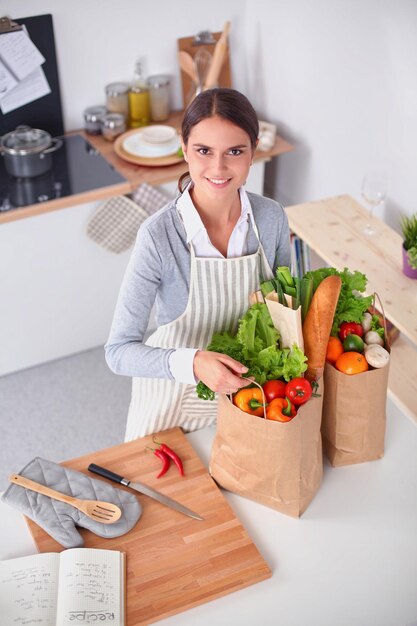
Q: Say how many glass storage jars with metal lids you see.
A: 4